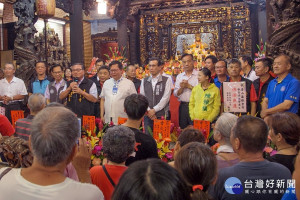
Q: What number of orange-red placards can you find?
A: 5